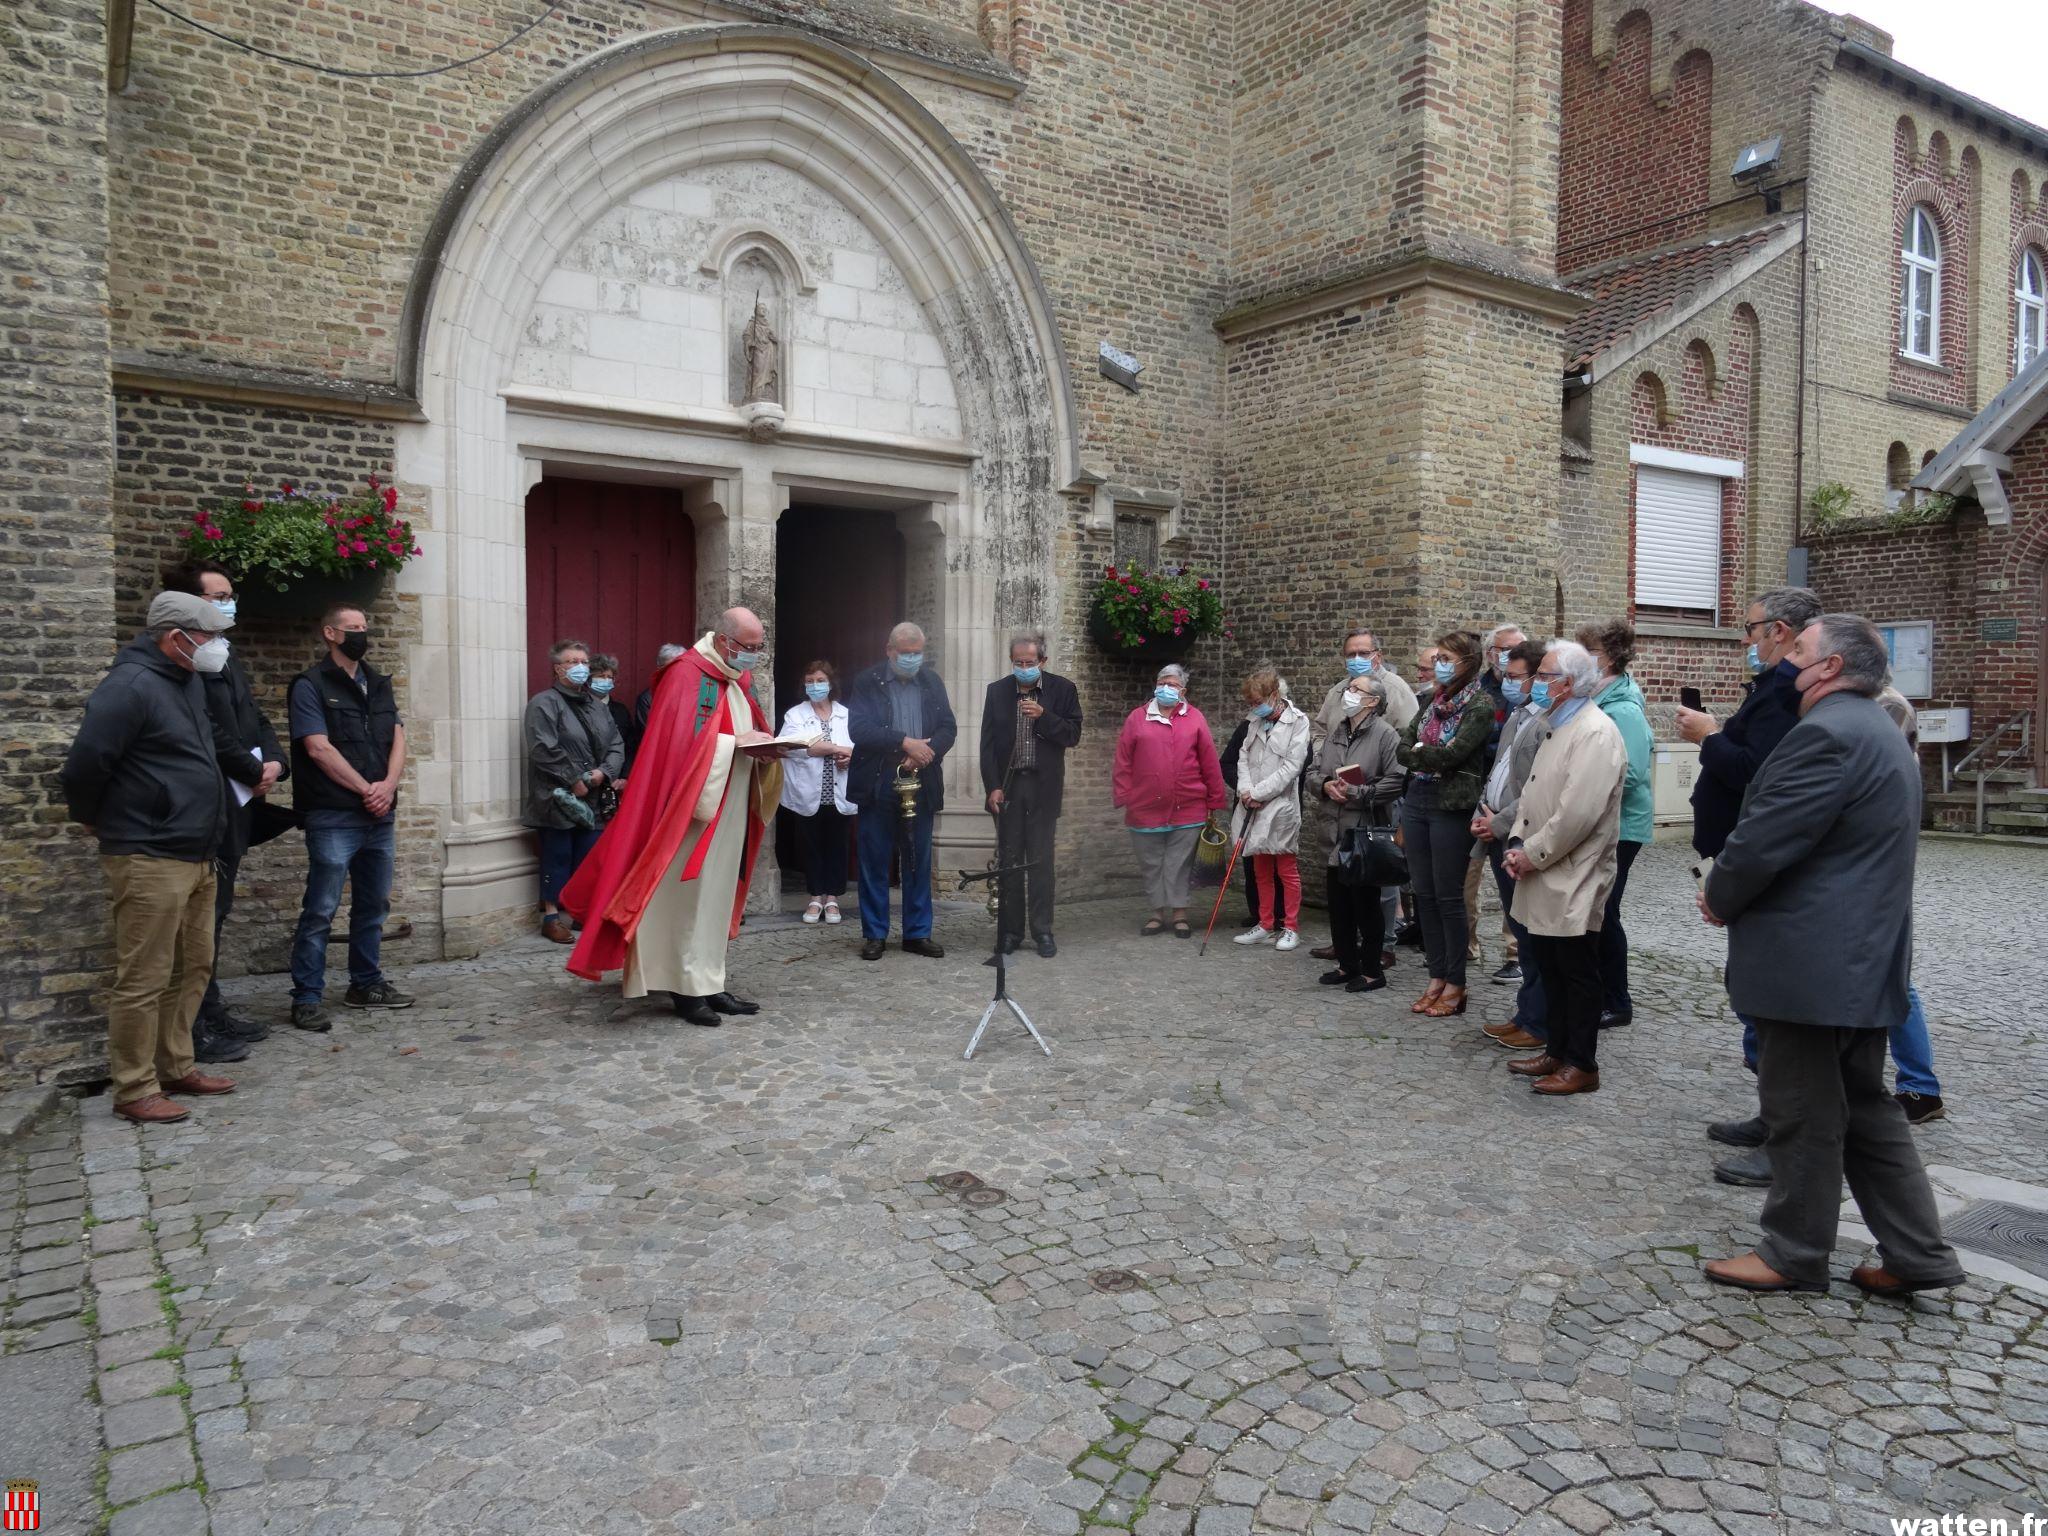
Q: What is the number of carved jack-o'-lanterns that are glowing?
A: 0